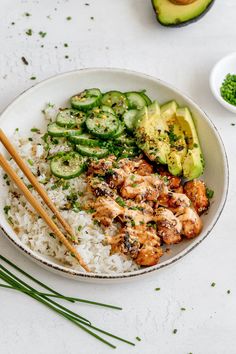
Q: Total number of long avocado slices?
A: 4